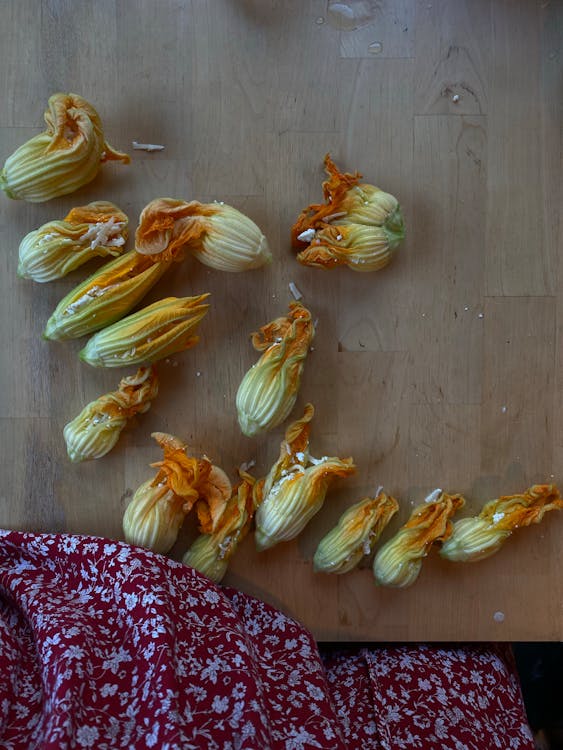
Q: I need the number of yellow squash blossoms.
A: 14